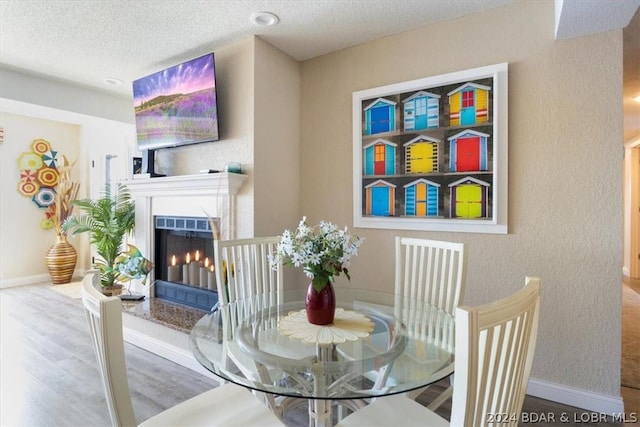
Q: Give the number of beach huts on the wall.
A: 9